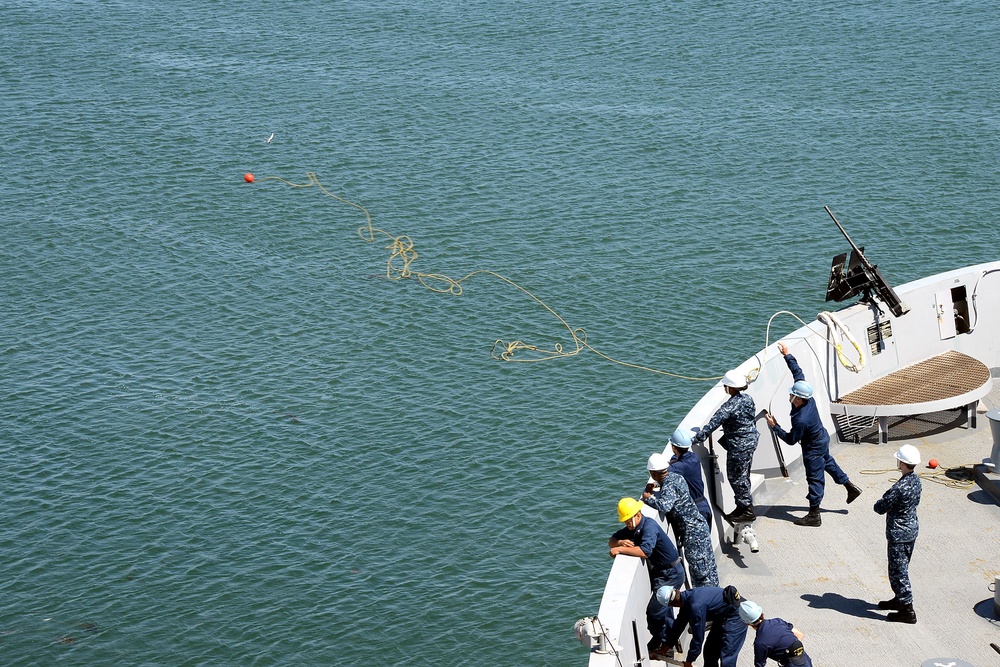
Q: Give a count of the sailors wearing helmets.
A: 8